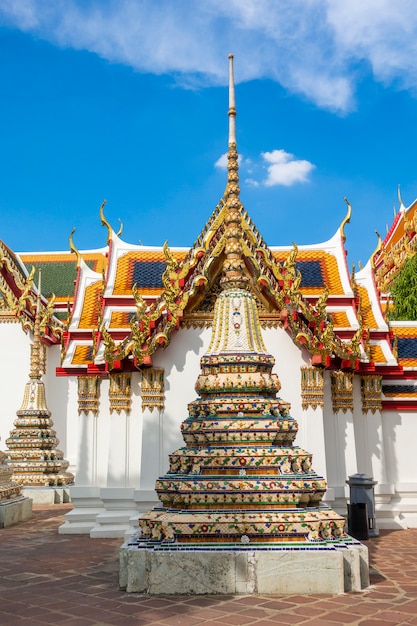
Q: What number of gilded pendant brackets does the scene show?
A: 6